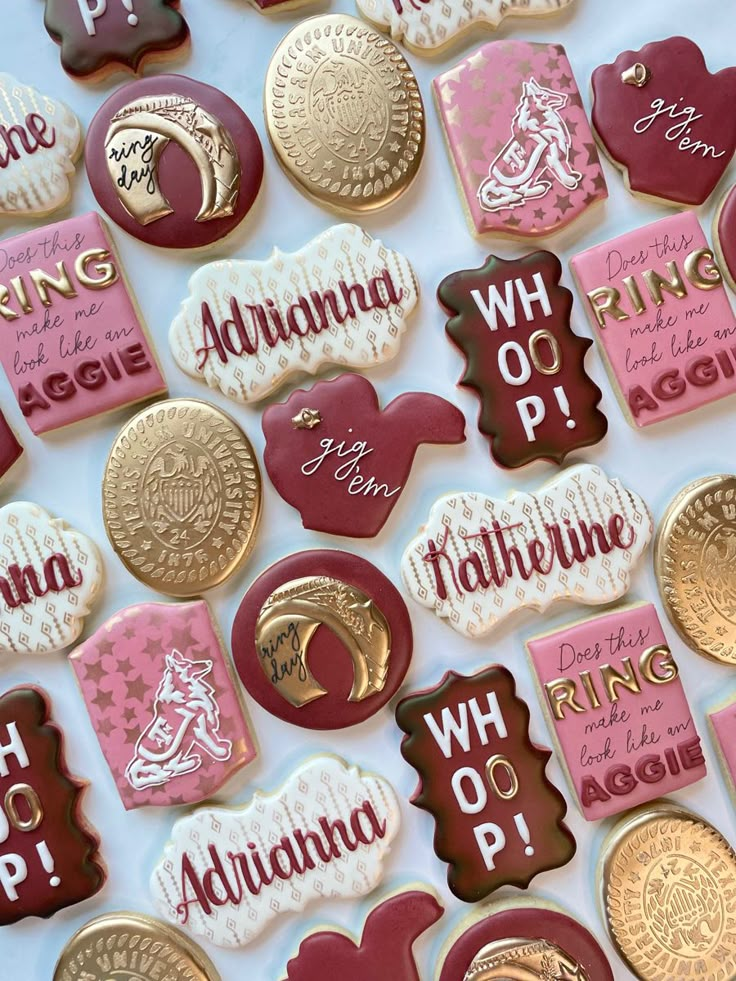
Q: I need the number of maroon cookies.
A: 13